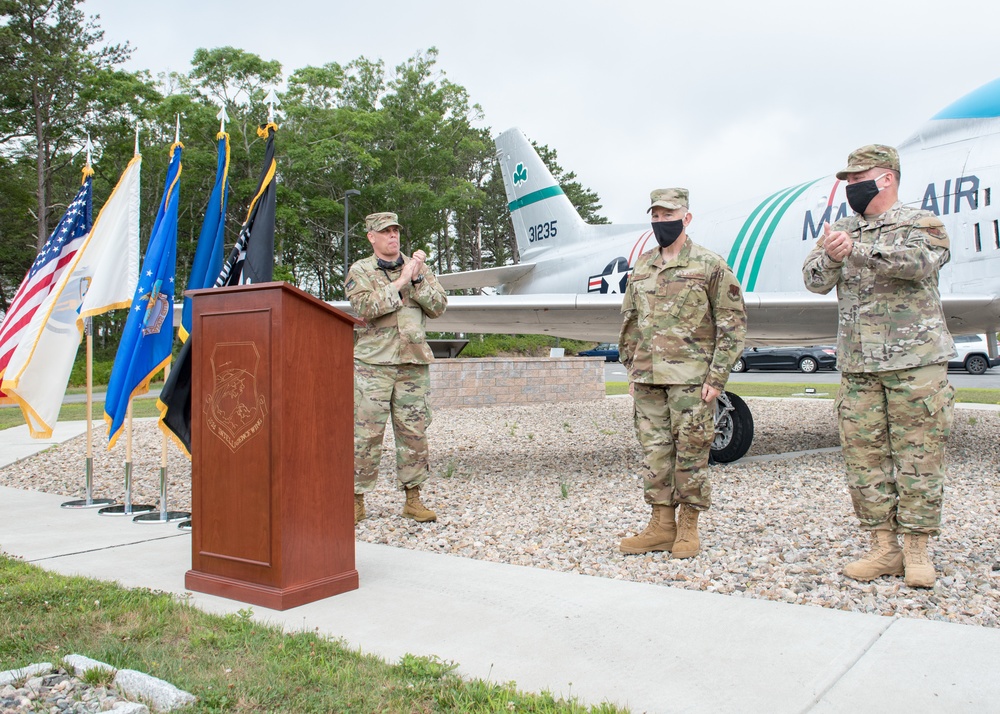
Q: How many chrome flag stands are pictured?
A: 4